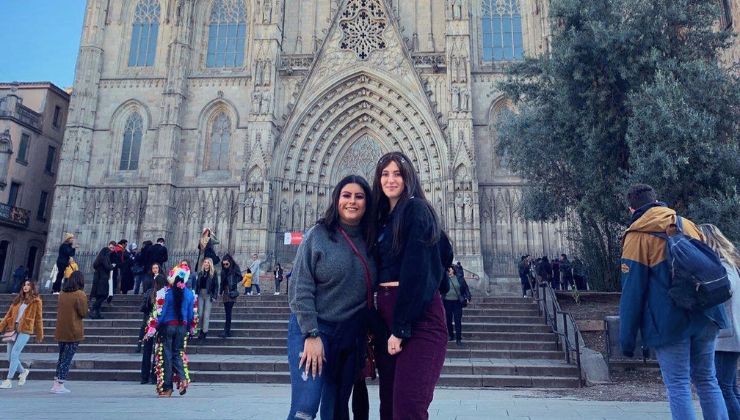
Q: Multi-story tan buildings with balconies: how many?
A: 1